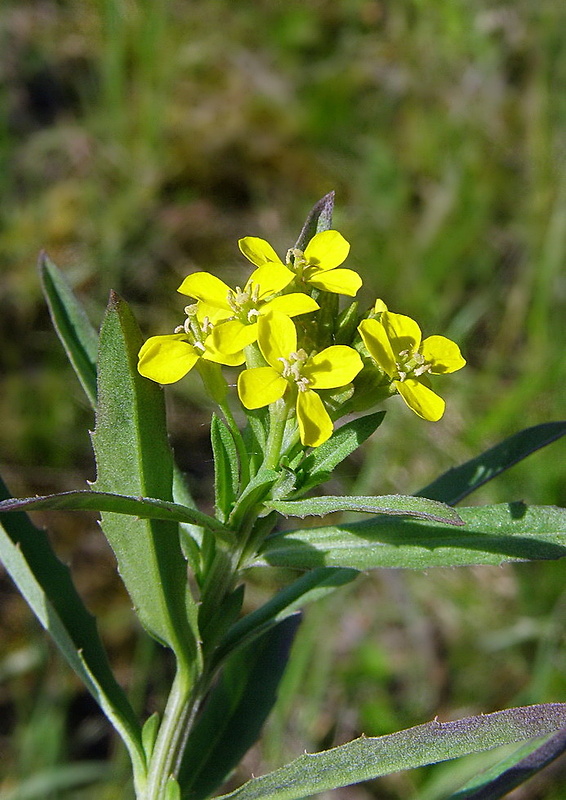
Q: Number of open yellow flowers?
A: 5